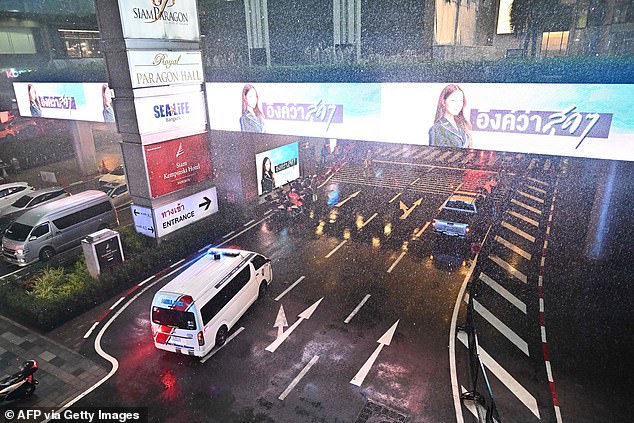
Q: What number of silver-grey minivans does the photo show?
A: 1